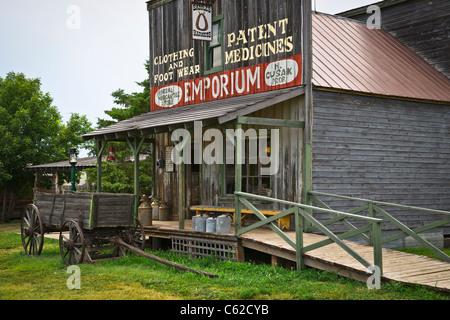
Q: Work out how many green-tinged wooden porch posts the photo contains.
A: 4